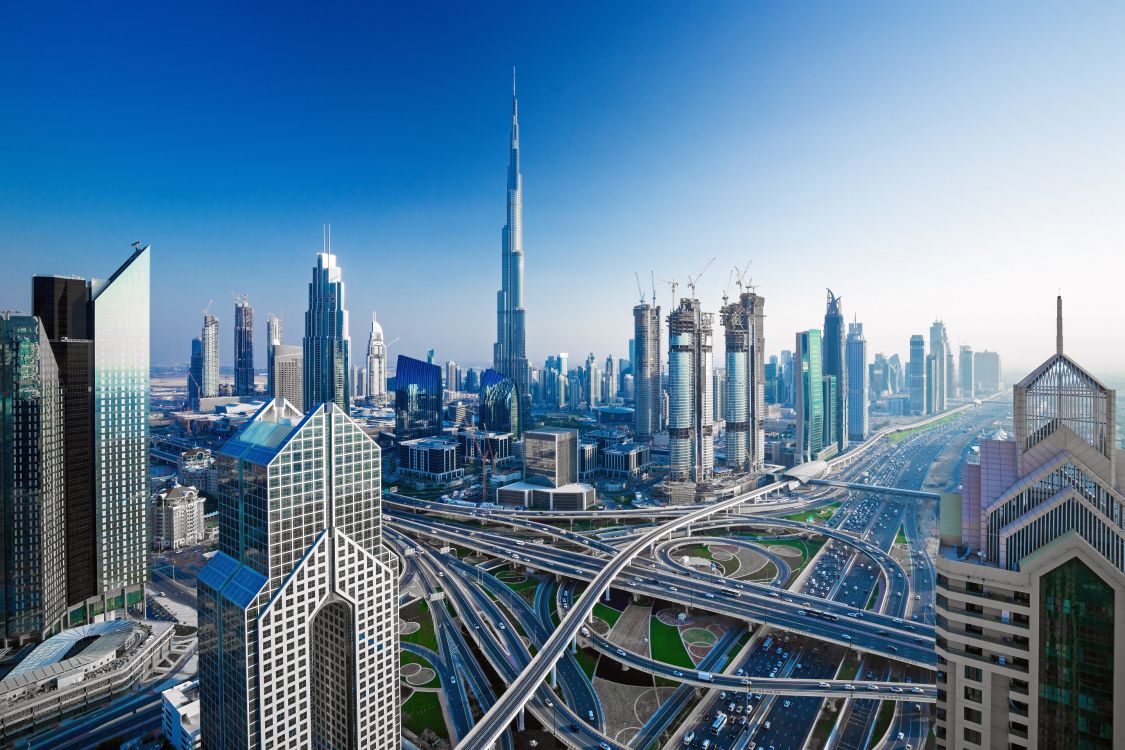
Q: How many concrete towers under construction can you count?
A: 3